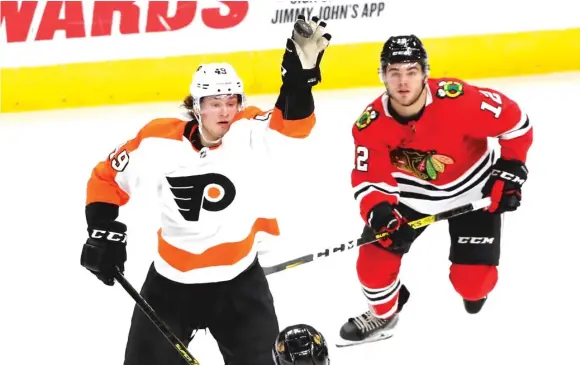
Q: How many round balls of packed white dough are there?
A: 0